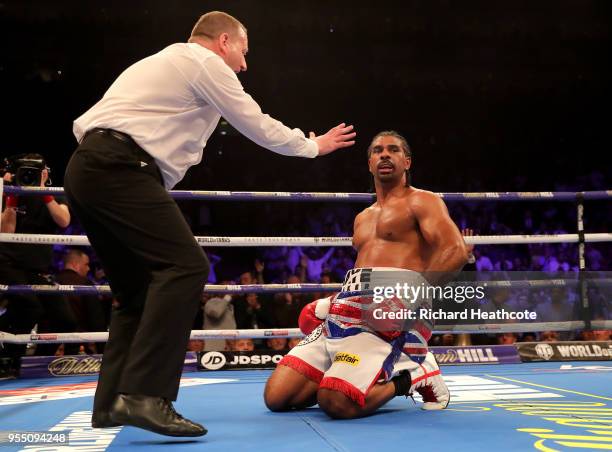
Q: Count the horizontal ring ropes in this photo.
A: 4